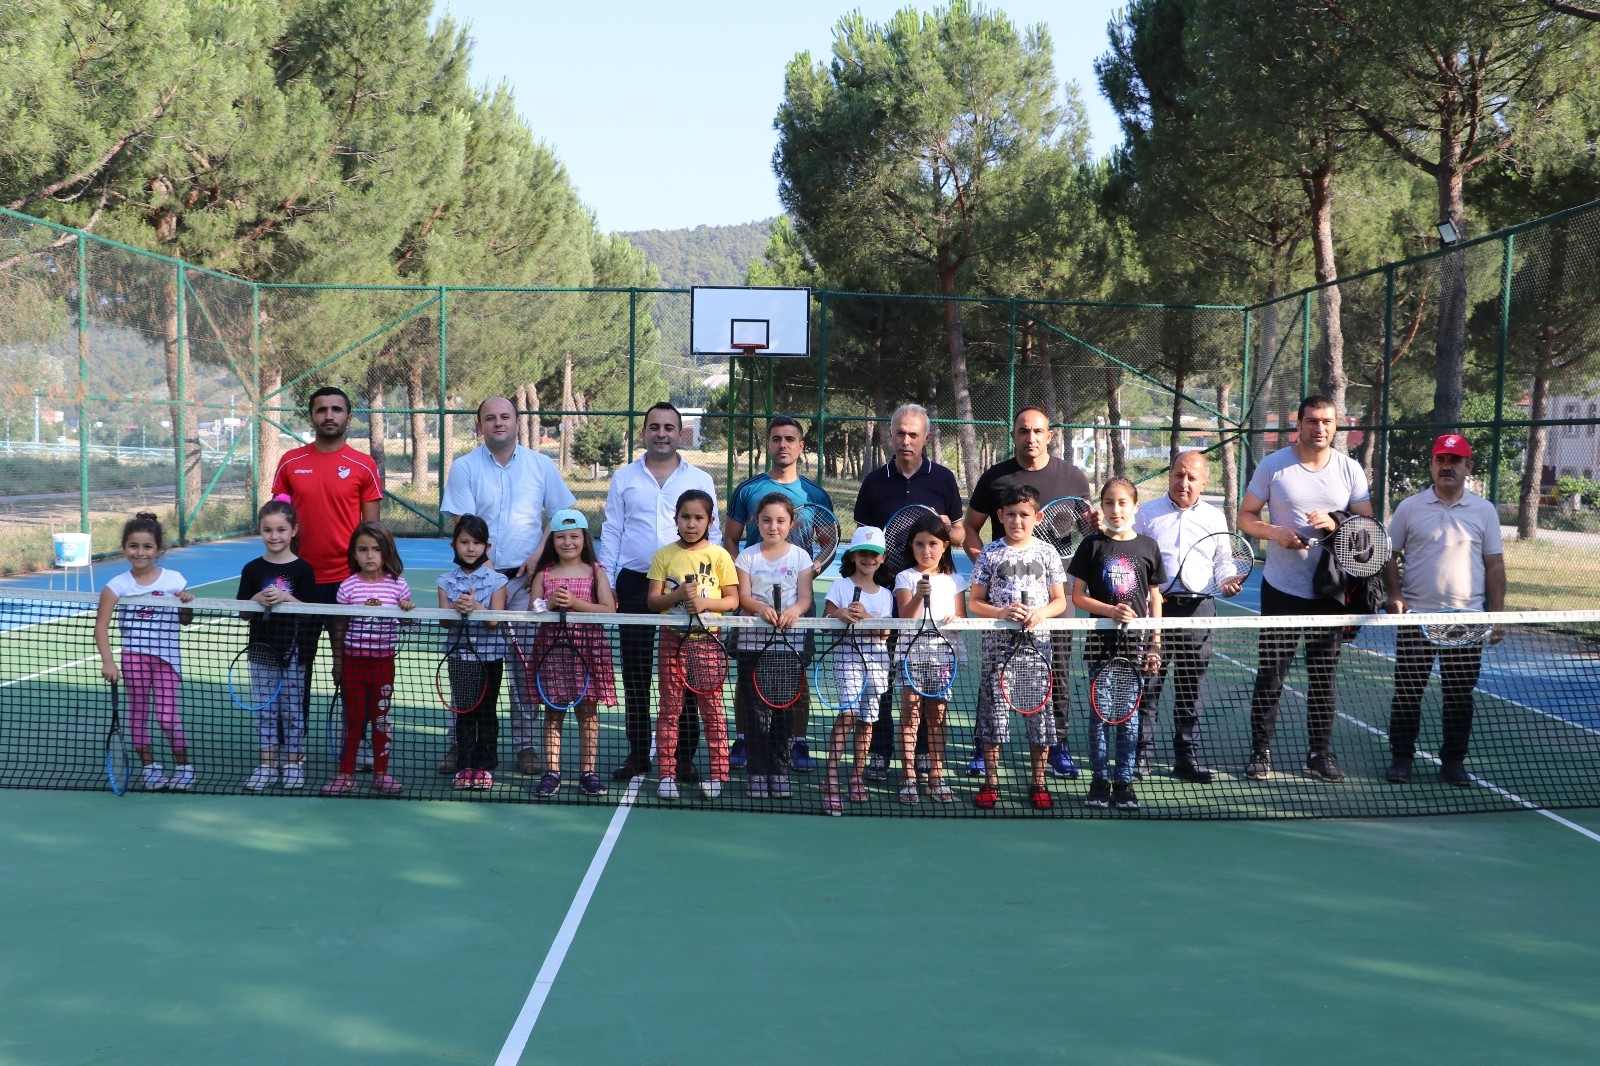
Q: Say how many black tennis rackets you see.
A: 2